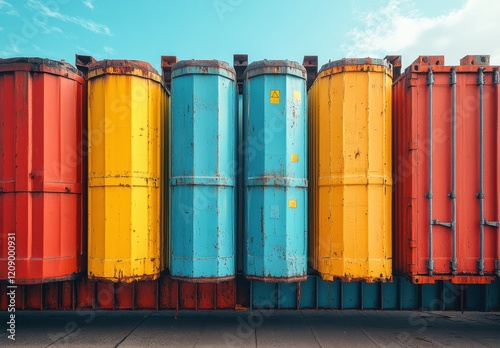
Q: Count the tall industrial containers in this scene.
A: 6